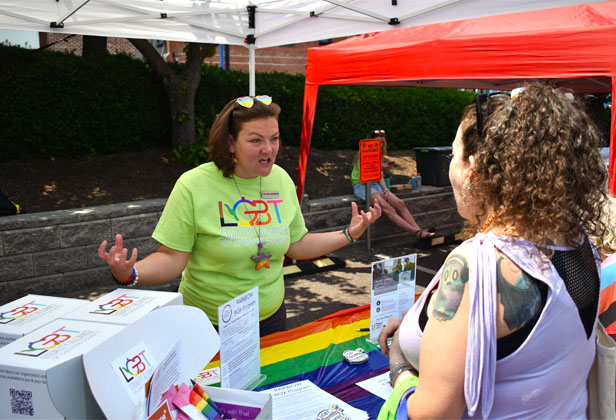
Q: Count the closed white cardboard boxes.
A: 3